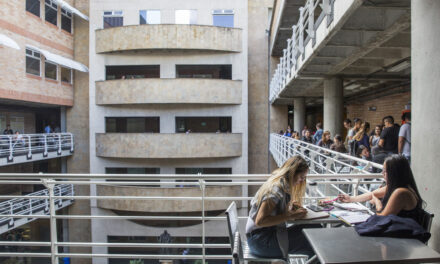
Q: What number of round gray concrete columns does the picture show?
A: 3